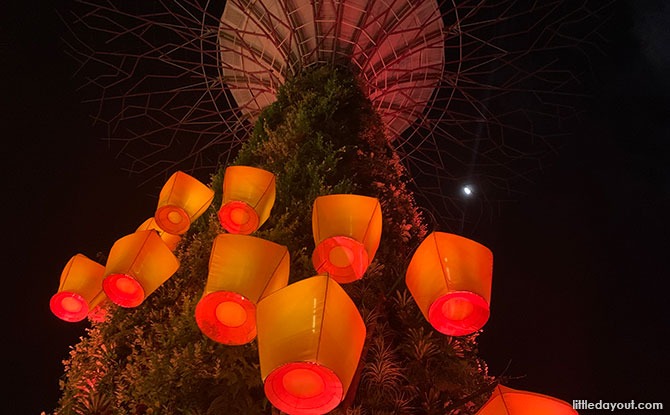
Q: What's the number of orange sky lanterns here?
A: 10